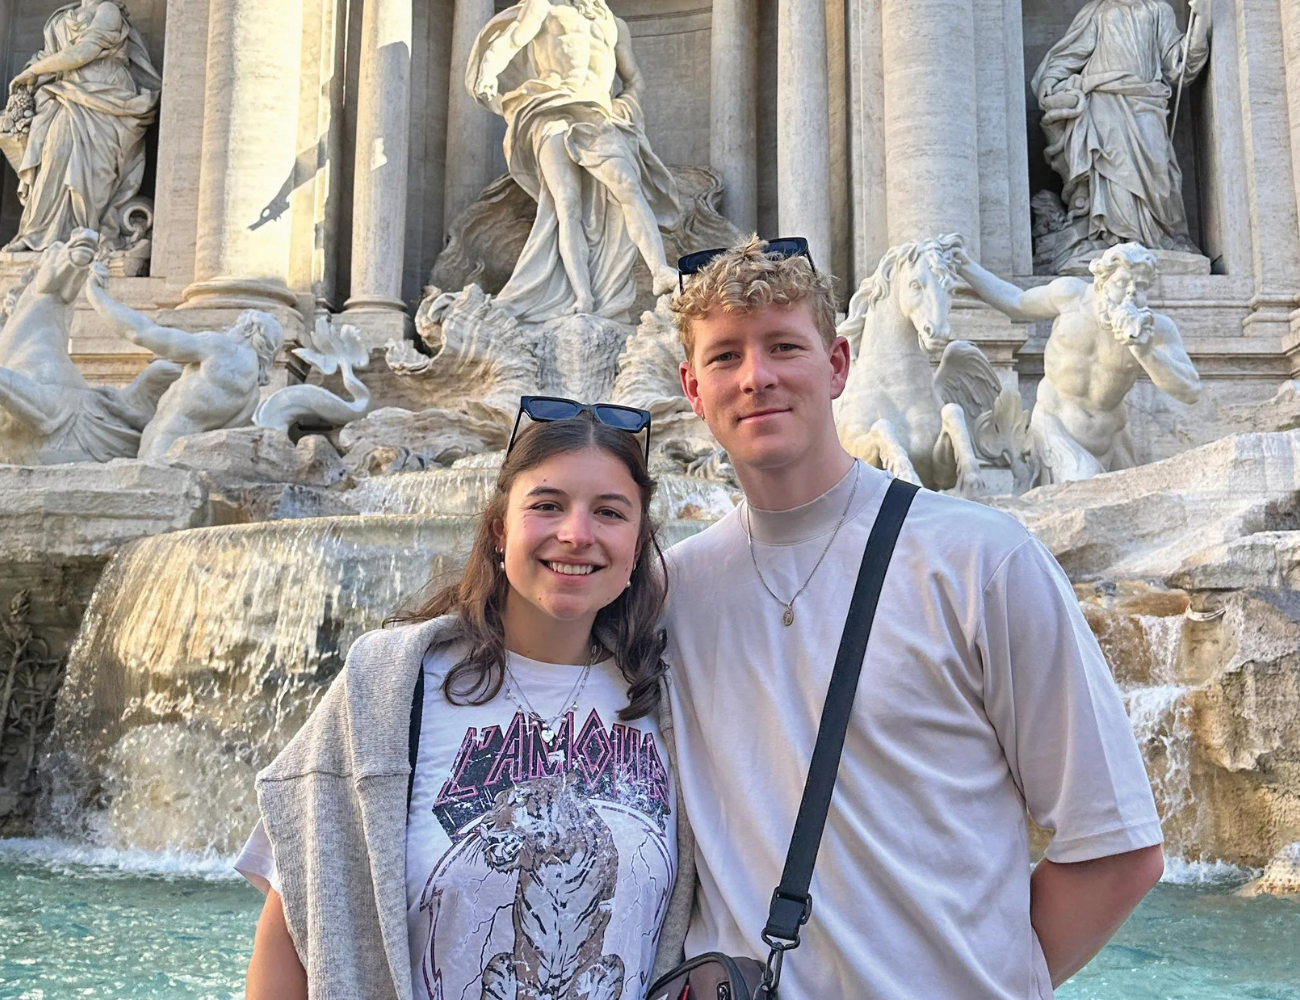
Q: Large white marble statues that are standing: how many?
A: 3